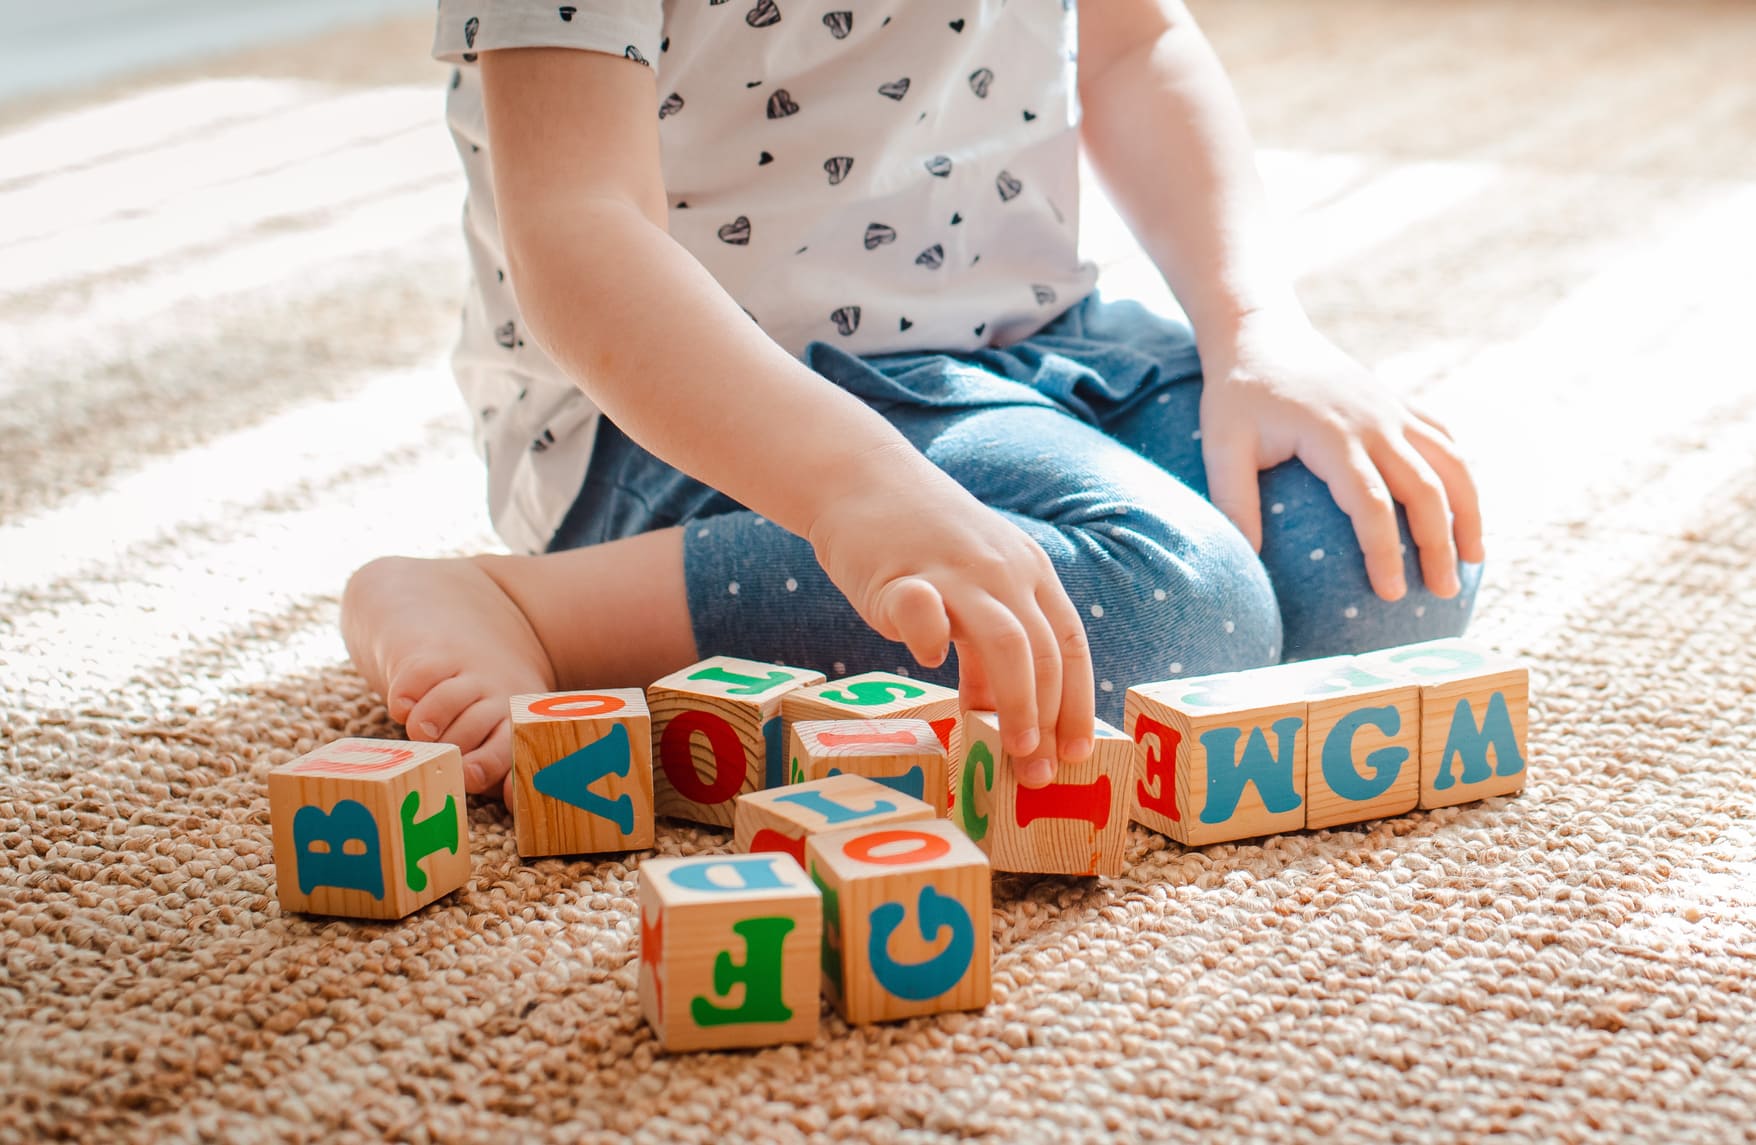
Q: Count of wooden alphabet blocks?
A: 12